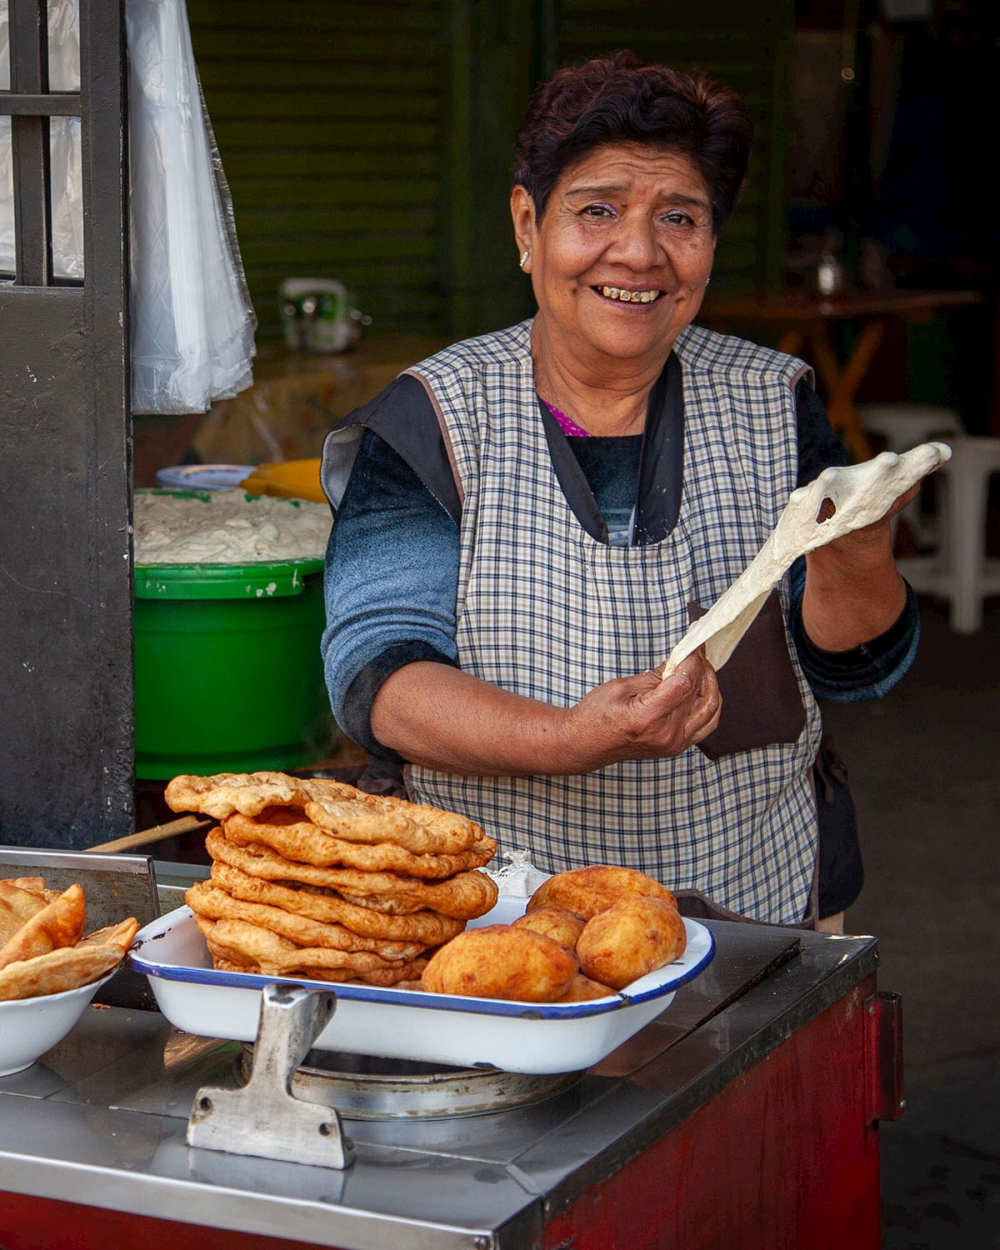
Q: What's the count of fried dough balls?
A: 5